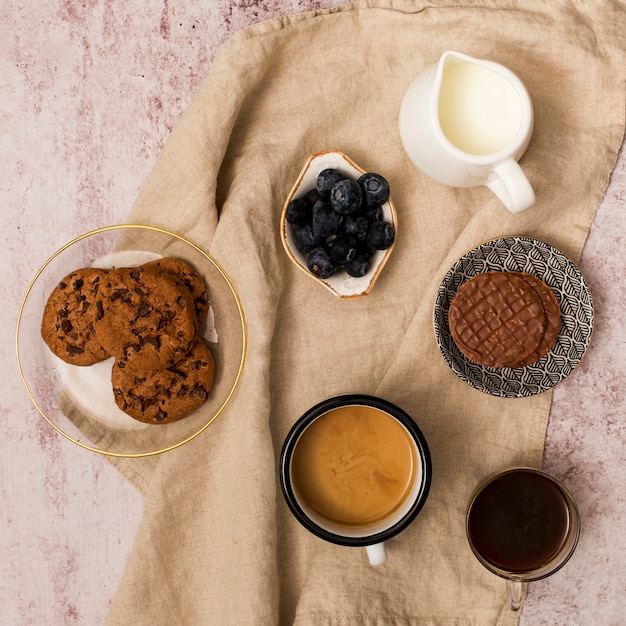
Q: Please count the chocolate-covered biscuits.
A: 2